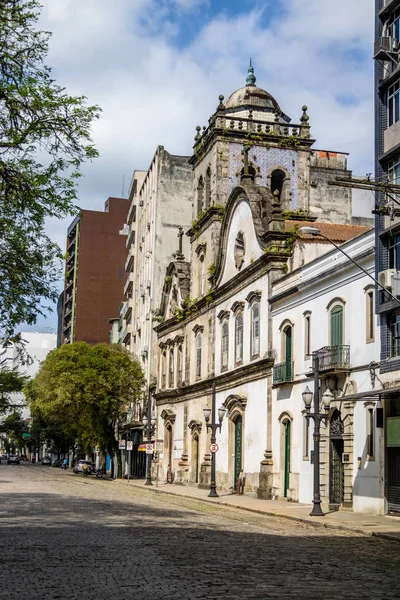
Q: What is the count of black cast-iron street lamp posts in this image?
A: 3